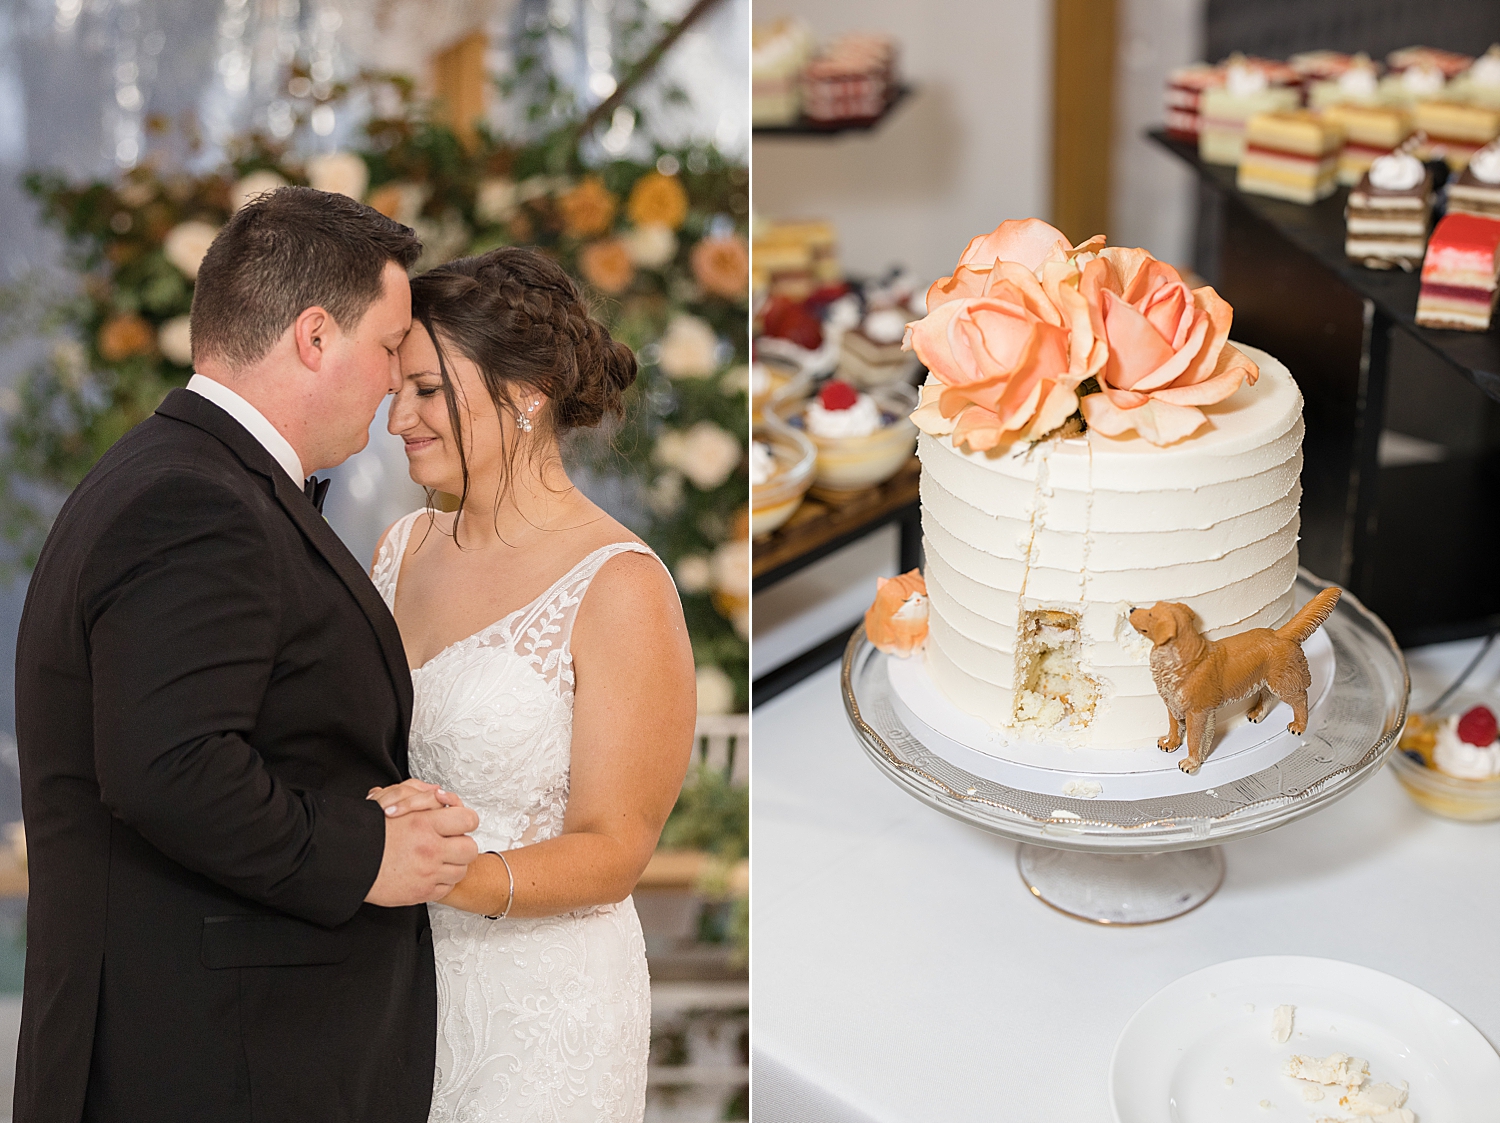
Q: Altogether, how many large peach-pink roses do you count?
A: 3